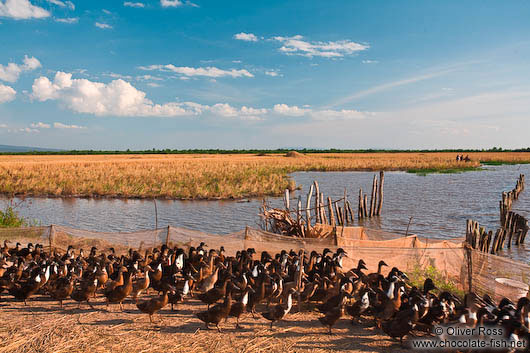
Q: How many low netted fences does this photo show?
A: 1